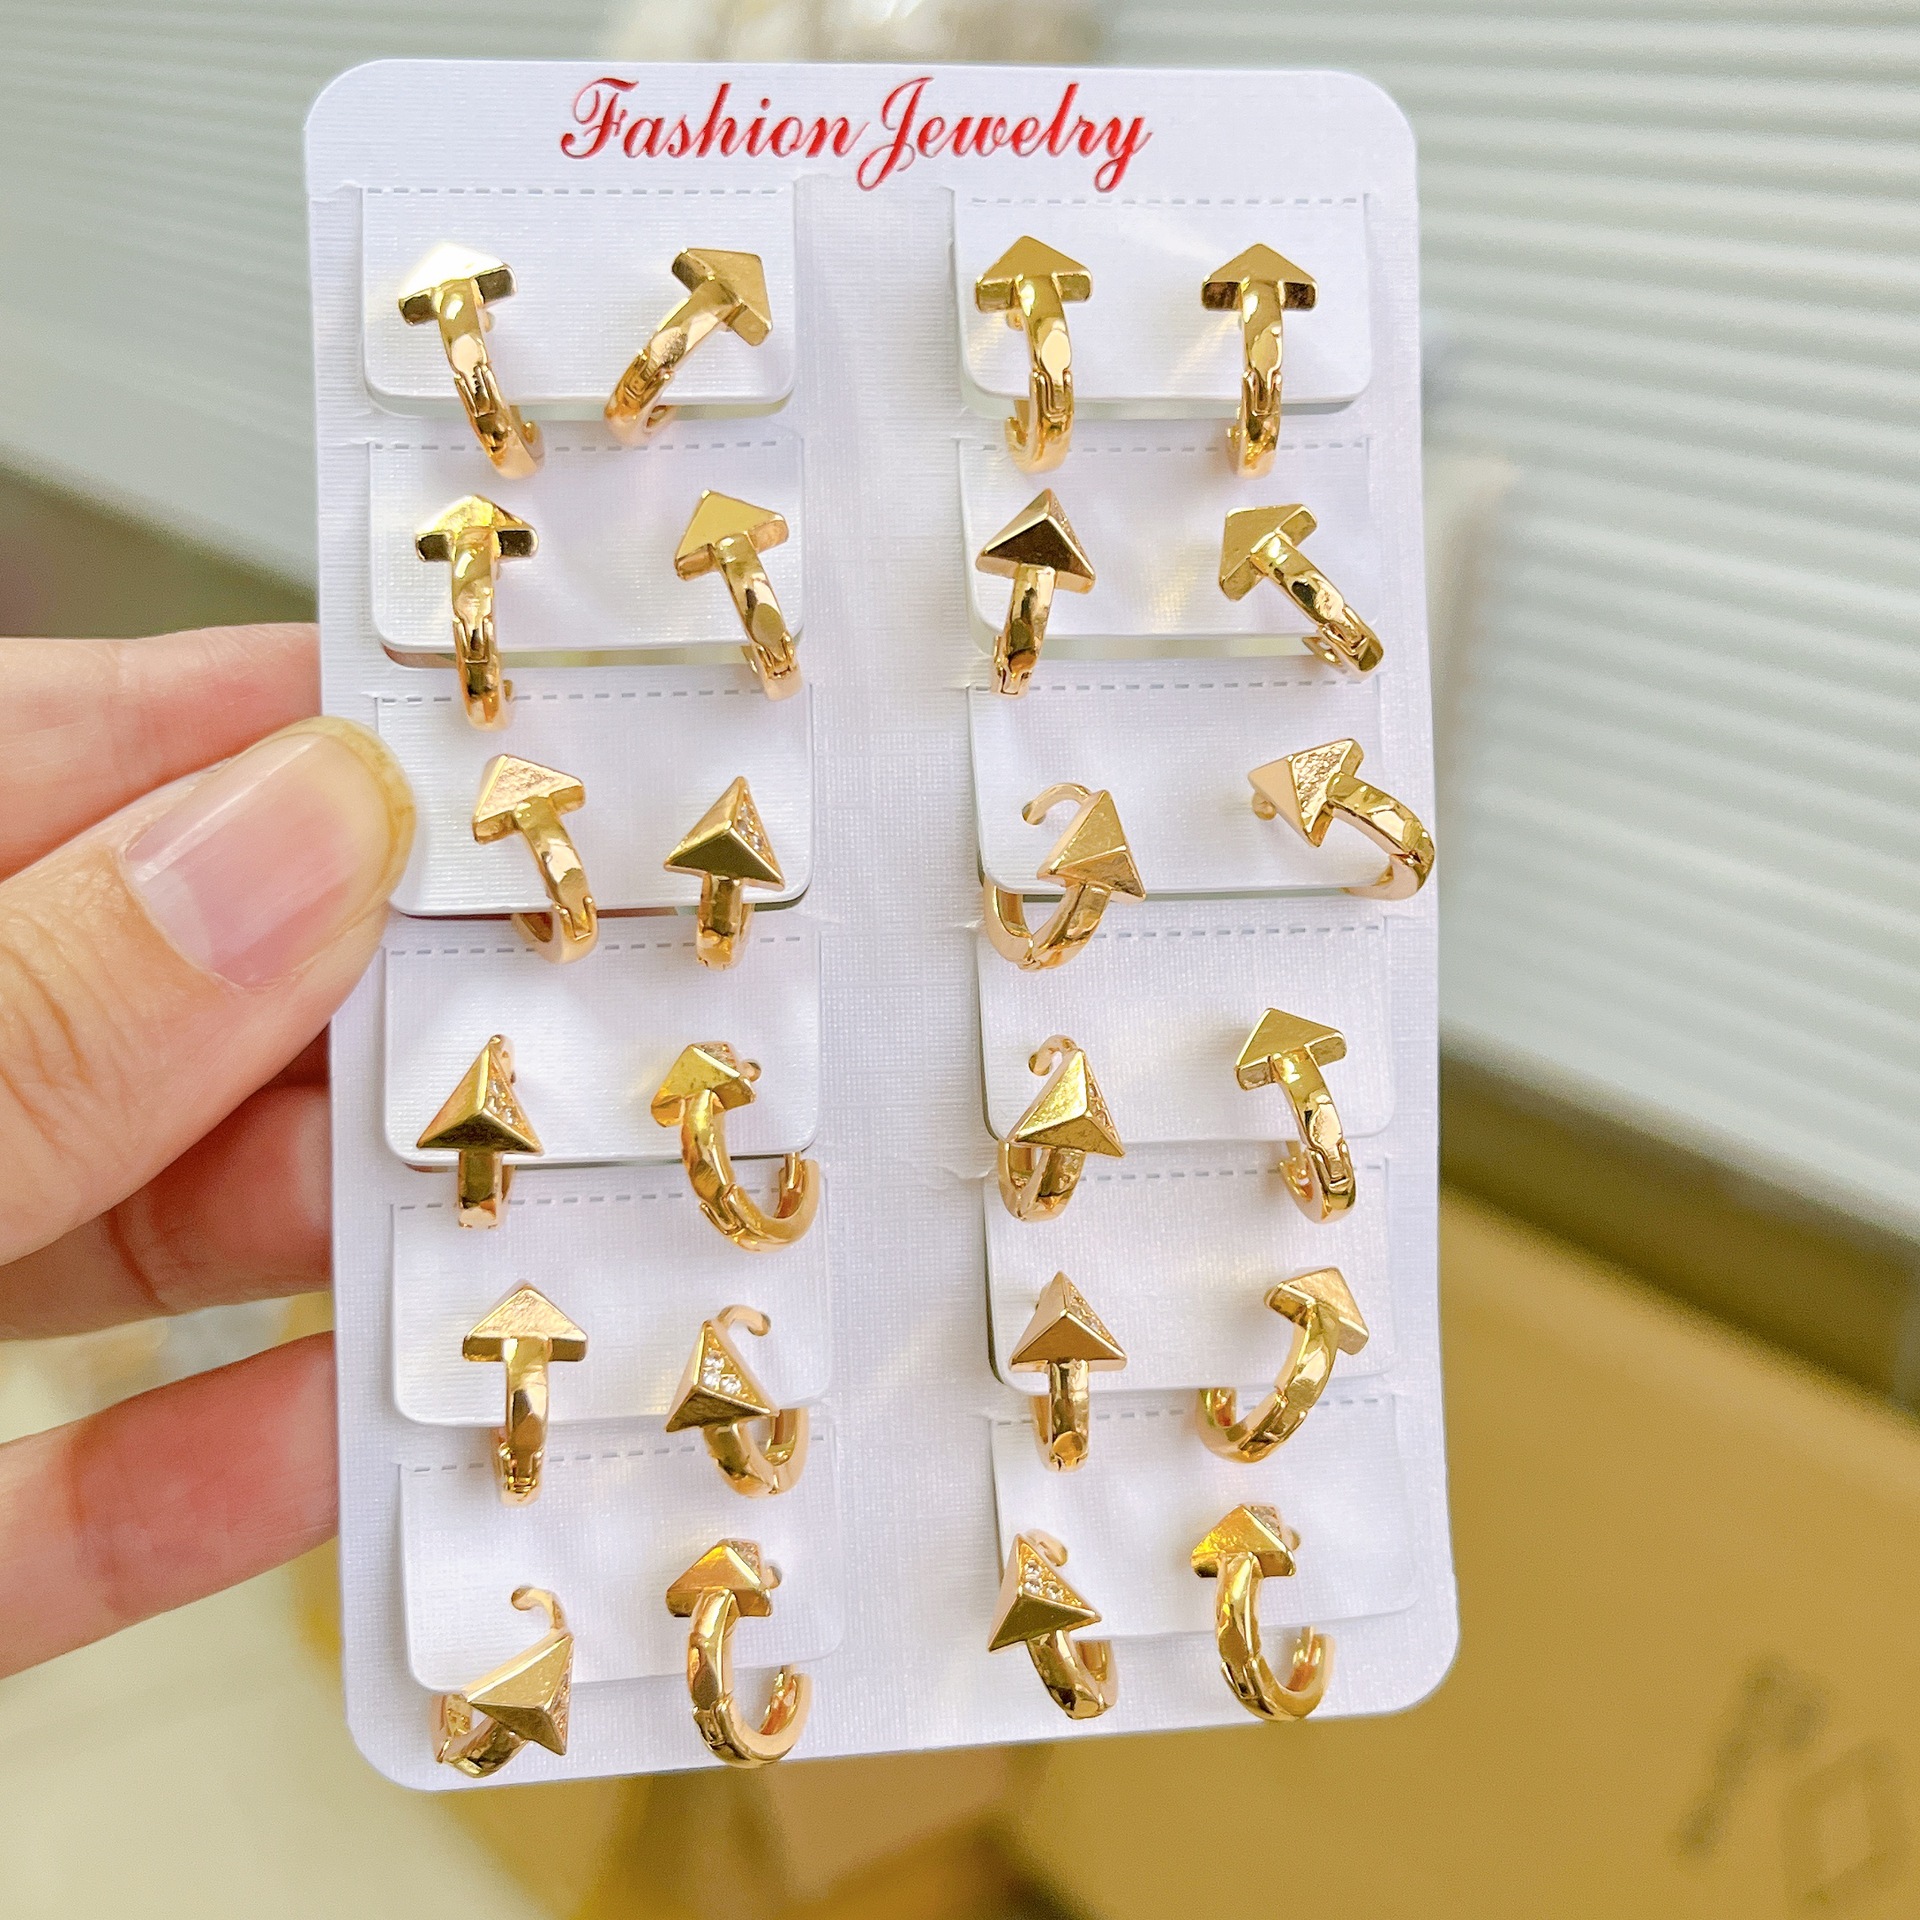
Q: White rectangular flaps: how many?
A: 12